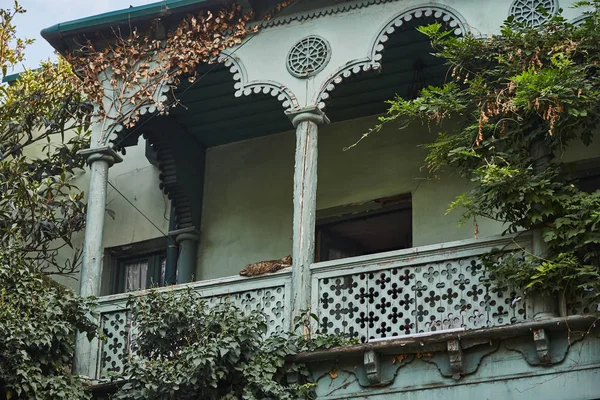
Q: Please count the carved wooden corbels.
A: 3